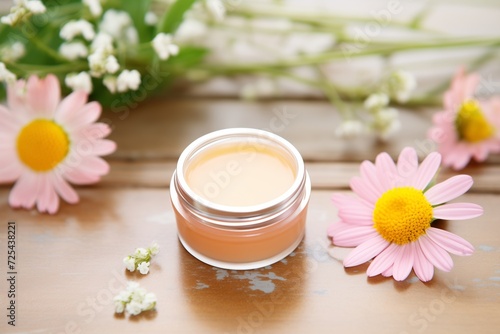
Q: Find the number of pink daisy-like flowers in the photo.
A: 3